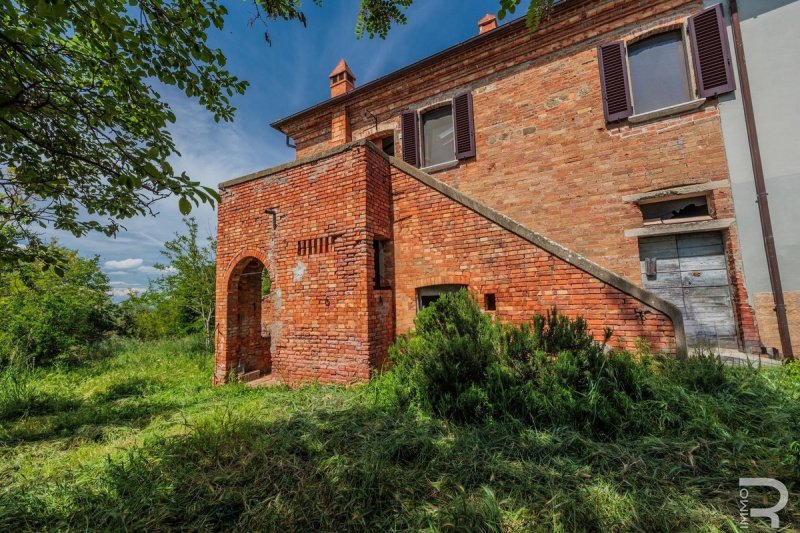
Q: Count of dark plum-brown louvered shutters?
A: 4